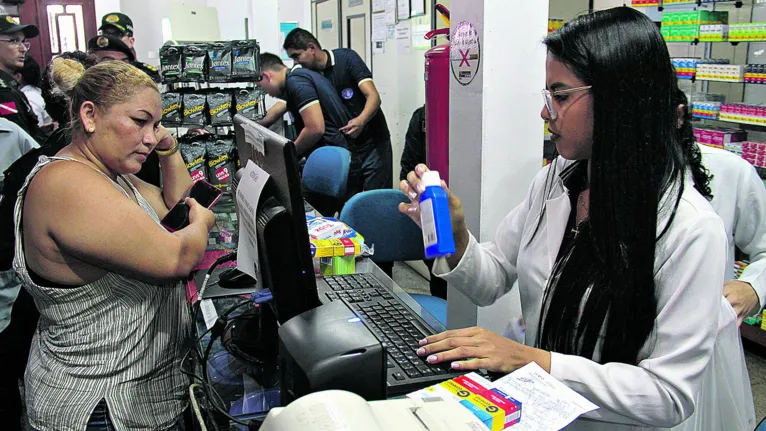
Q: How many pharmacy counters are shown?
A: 1